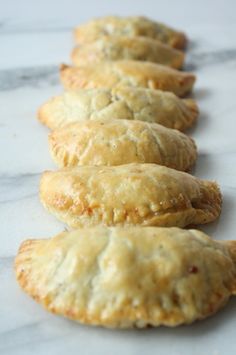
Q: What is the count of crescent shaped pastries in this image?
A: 7